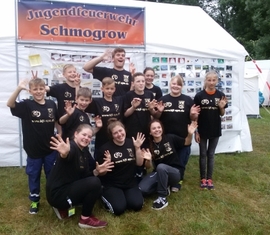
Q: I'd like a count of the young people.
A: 12